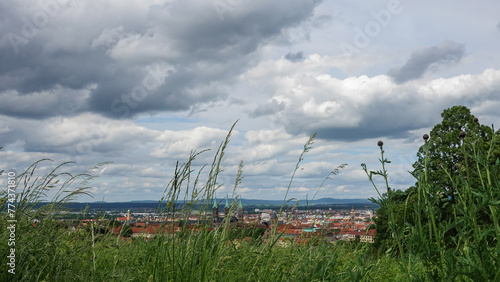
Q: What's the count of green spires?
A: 3